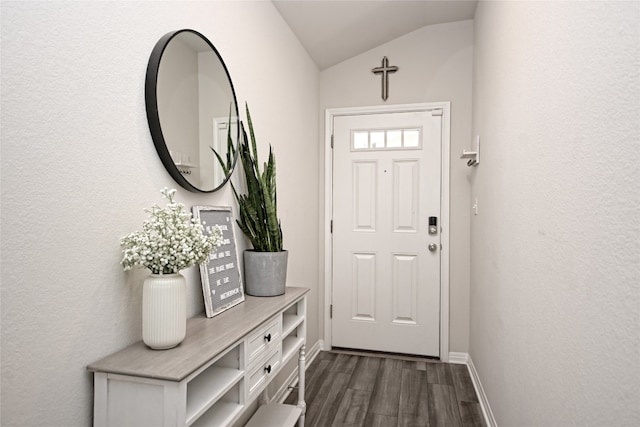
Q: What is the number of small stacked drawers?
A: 2